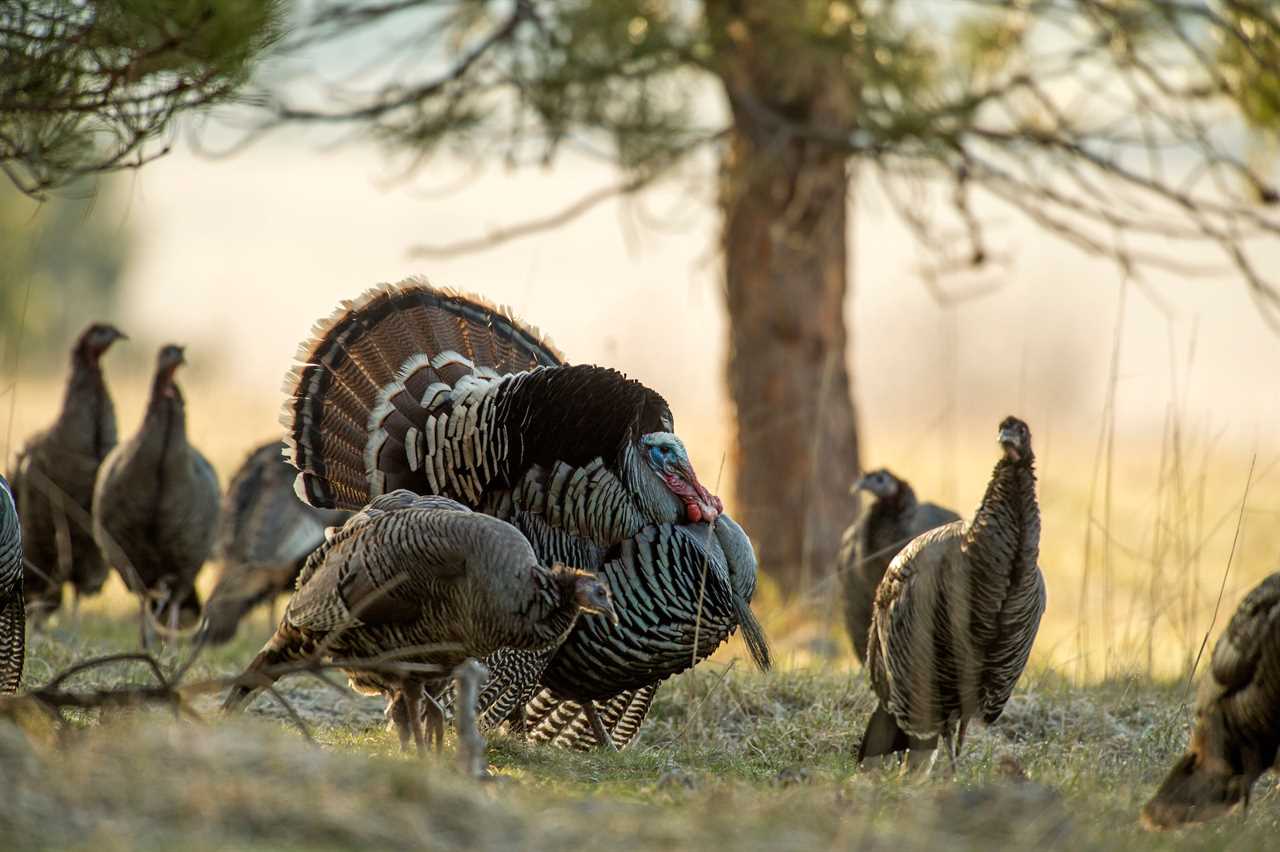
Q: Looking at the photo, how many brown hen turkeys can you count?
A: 7